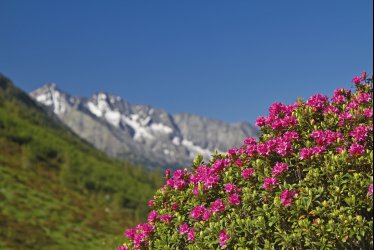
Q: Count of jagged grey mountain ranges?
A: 1